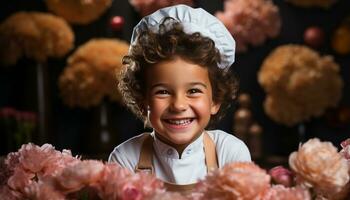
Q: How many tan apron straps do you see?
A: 2